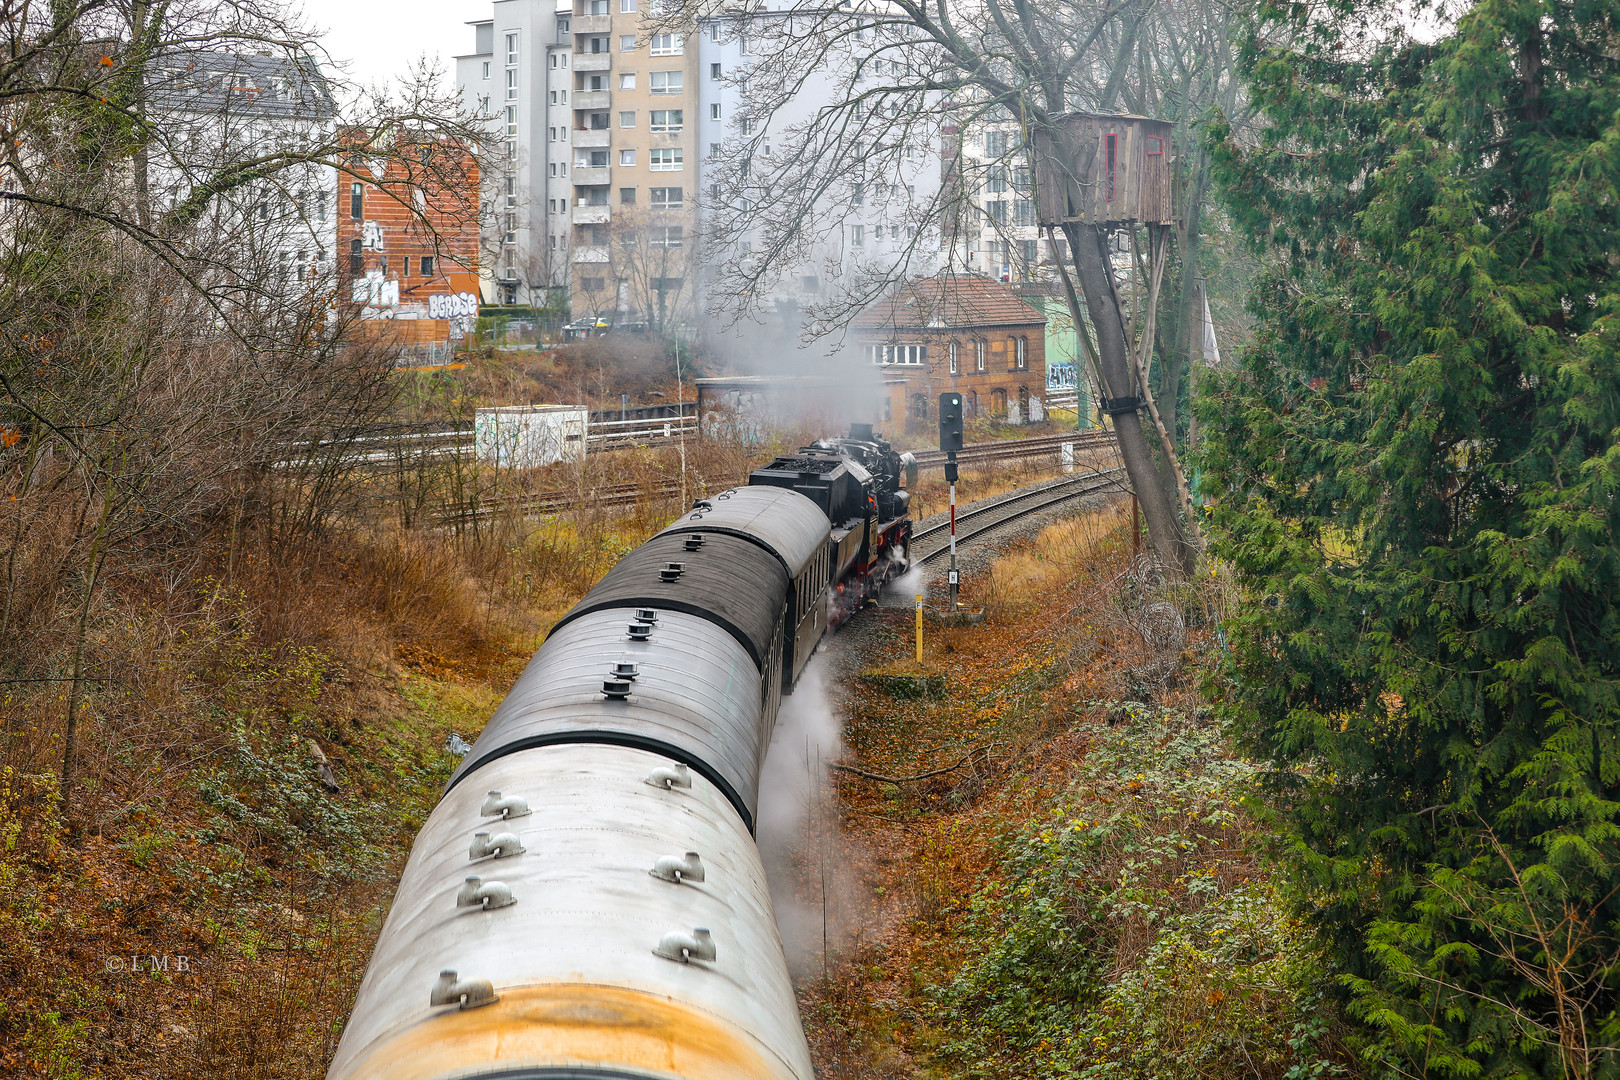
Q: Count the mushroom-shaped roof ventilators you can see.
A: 8